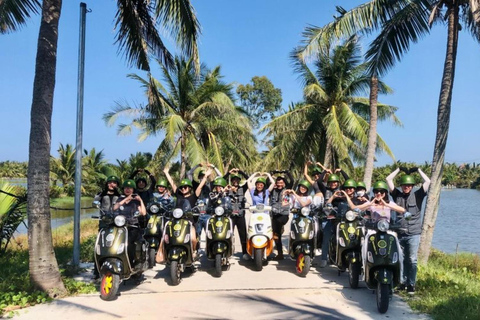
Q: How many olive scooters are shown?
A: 7